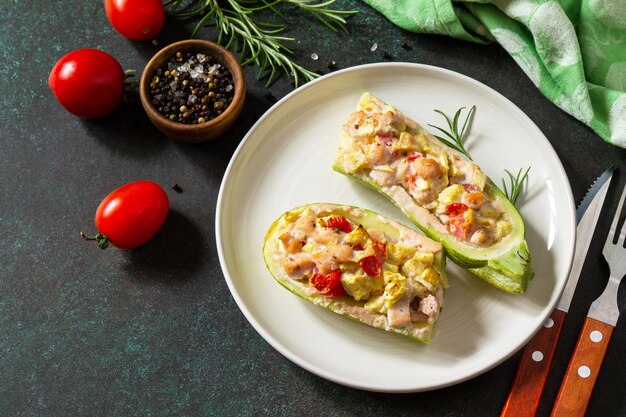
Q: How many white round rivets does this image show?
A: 4